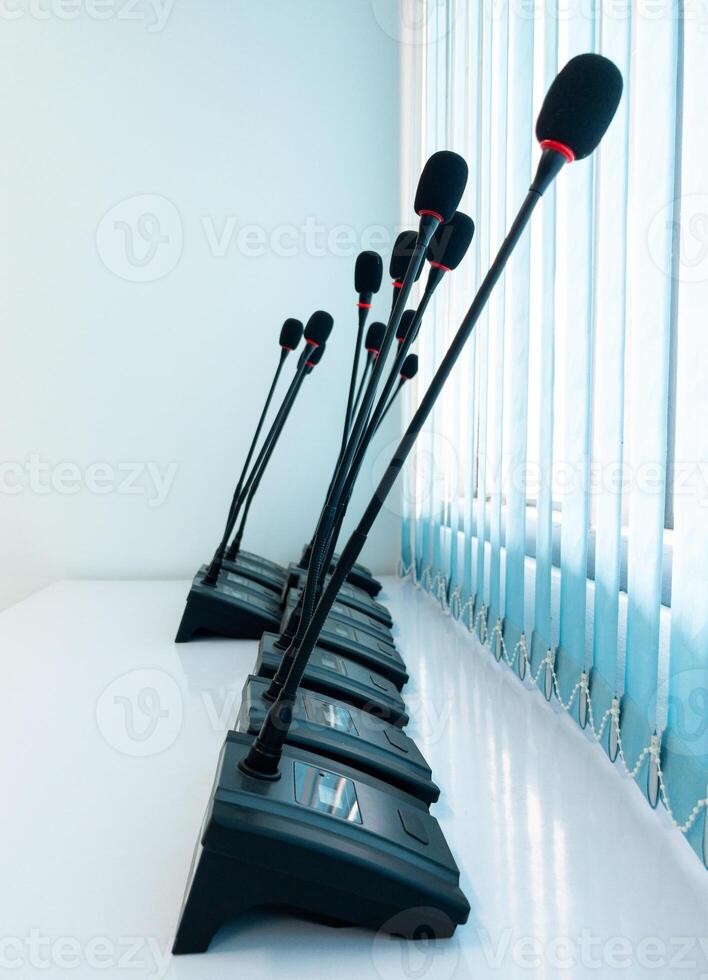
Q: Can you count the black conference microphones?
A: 11